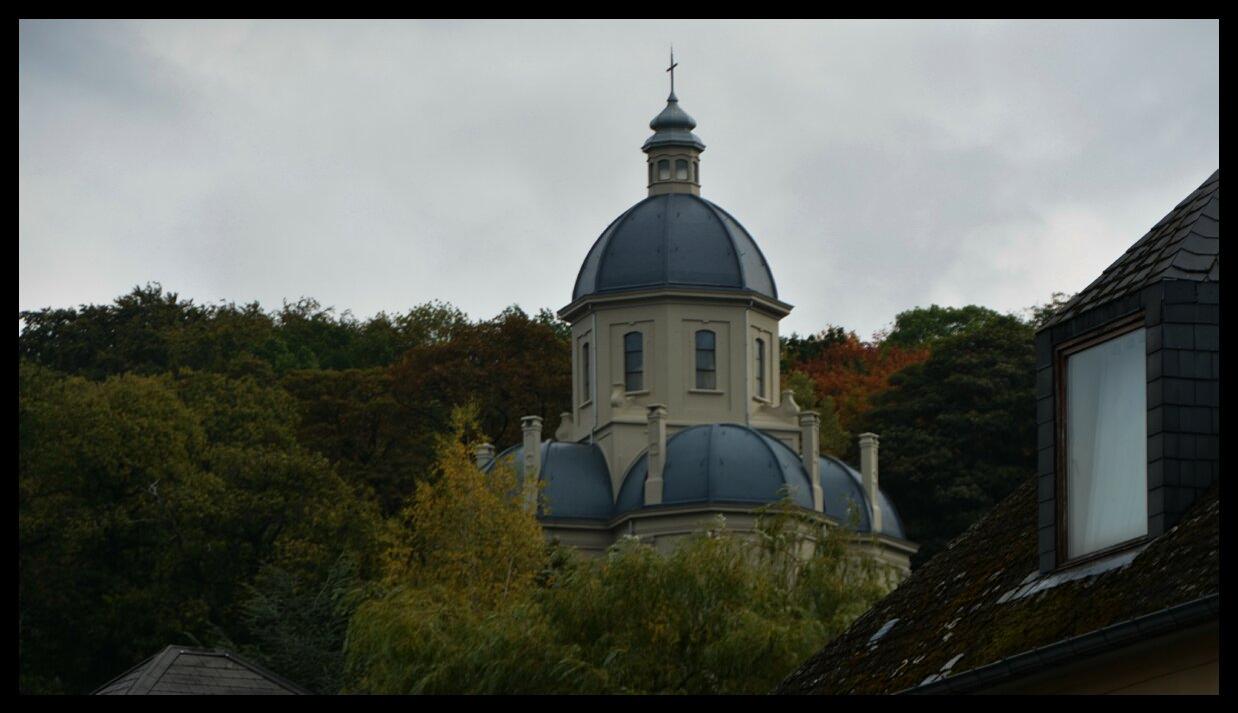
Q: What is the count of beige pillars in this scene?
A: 5